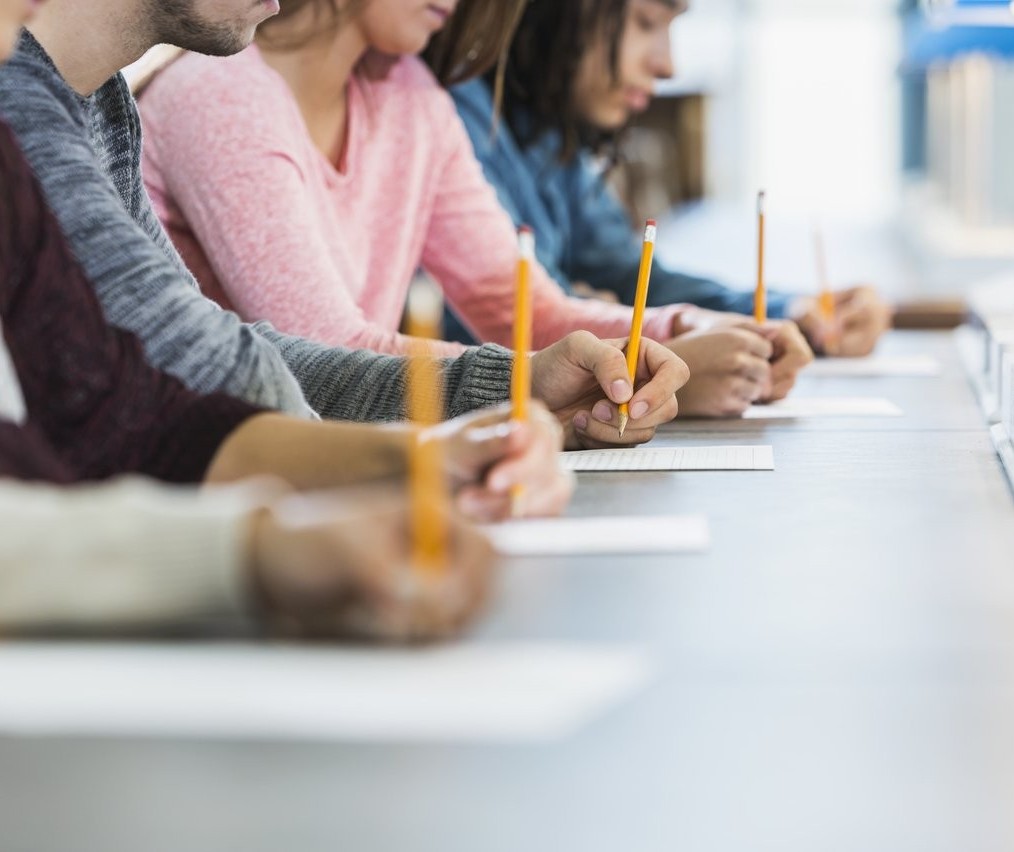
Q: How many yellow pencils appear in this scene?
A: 5